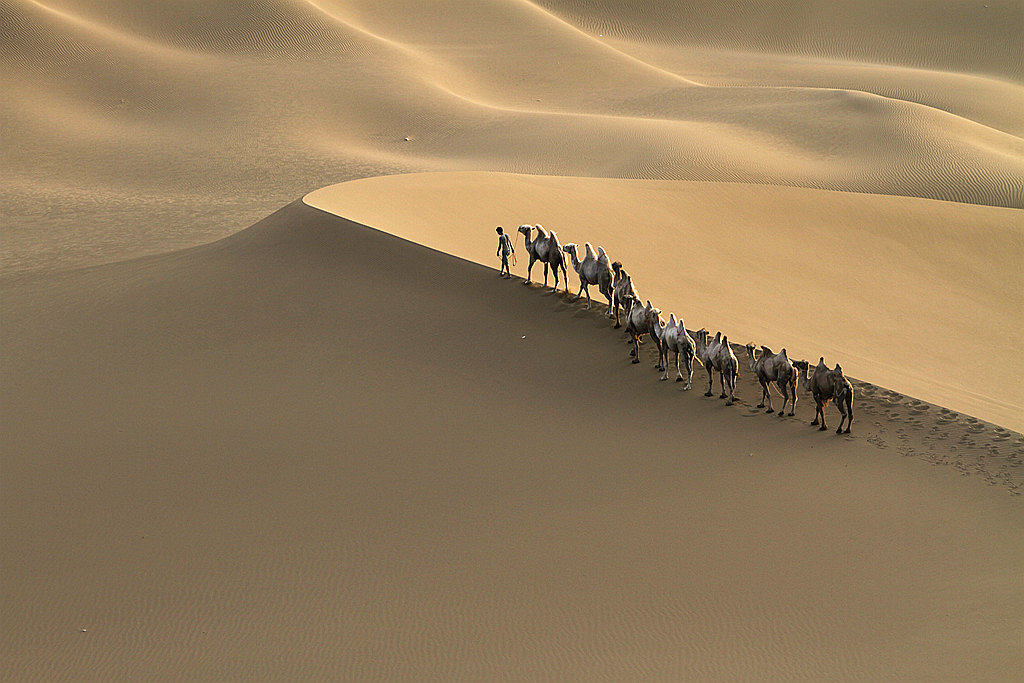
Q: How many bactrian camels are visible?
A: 8